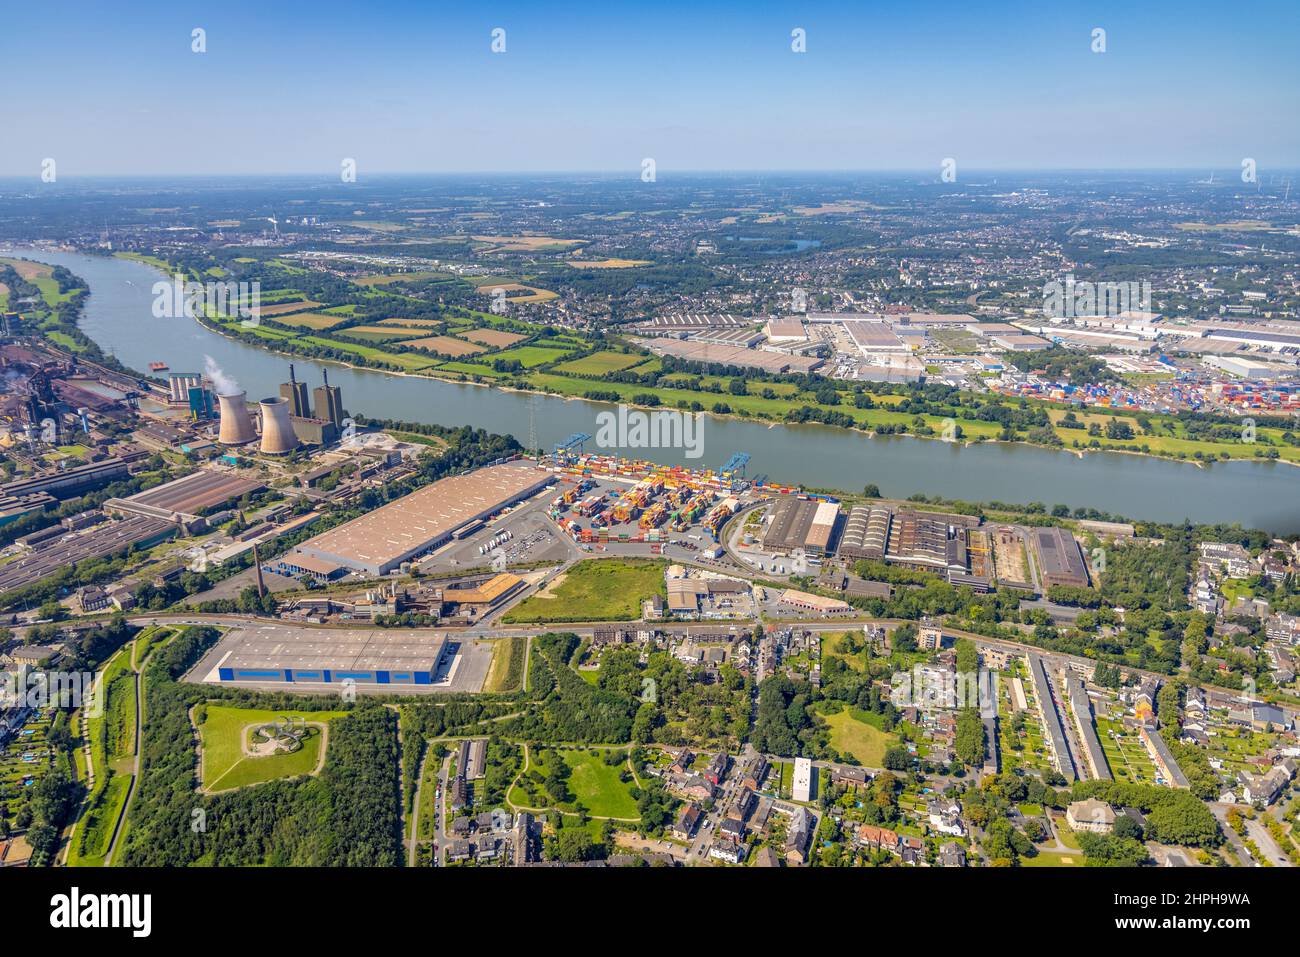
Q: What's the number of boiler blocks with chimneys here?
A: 2